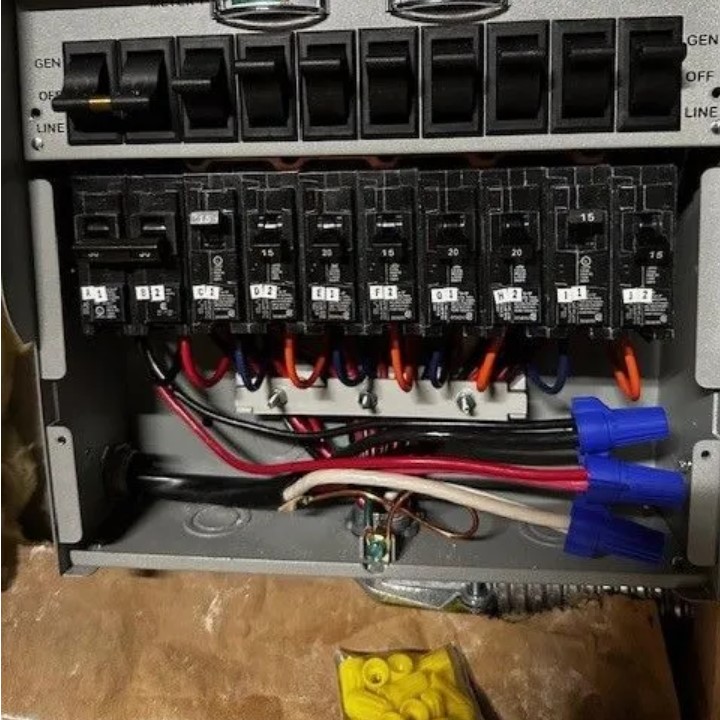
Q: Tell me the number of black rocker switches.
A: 10